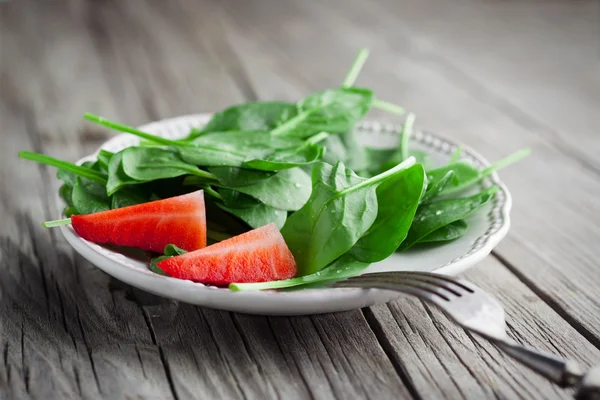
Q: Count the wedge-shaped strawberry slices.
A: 2